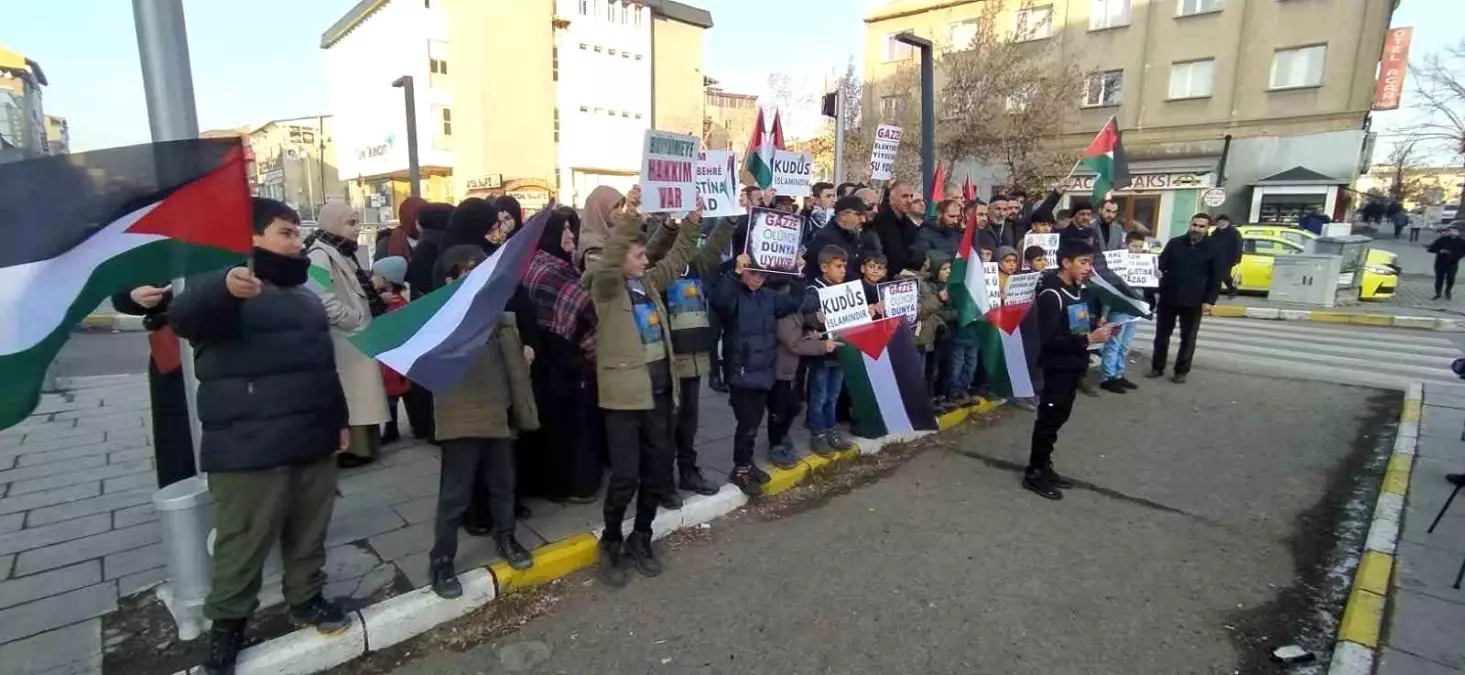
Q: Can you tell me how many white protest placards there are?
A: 12